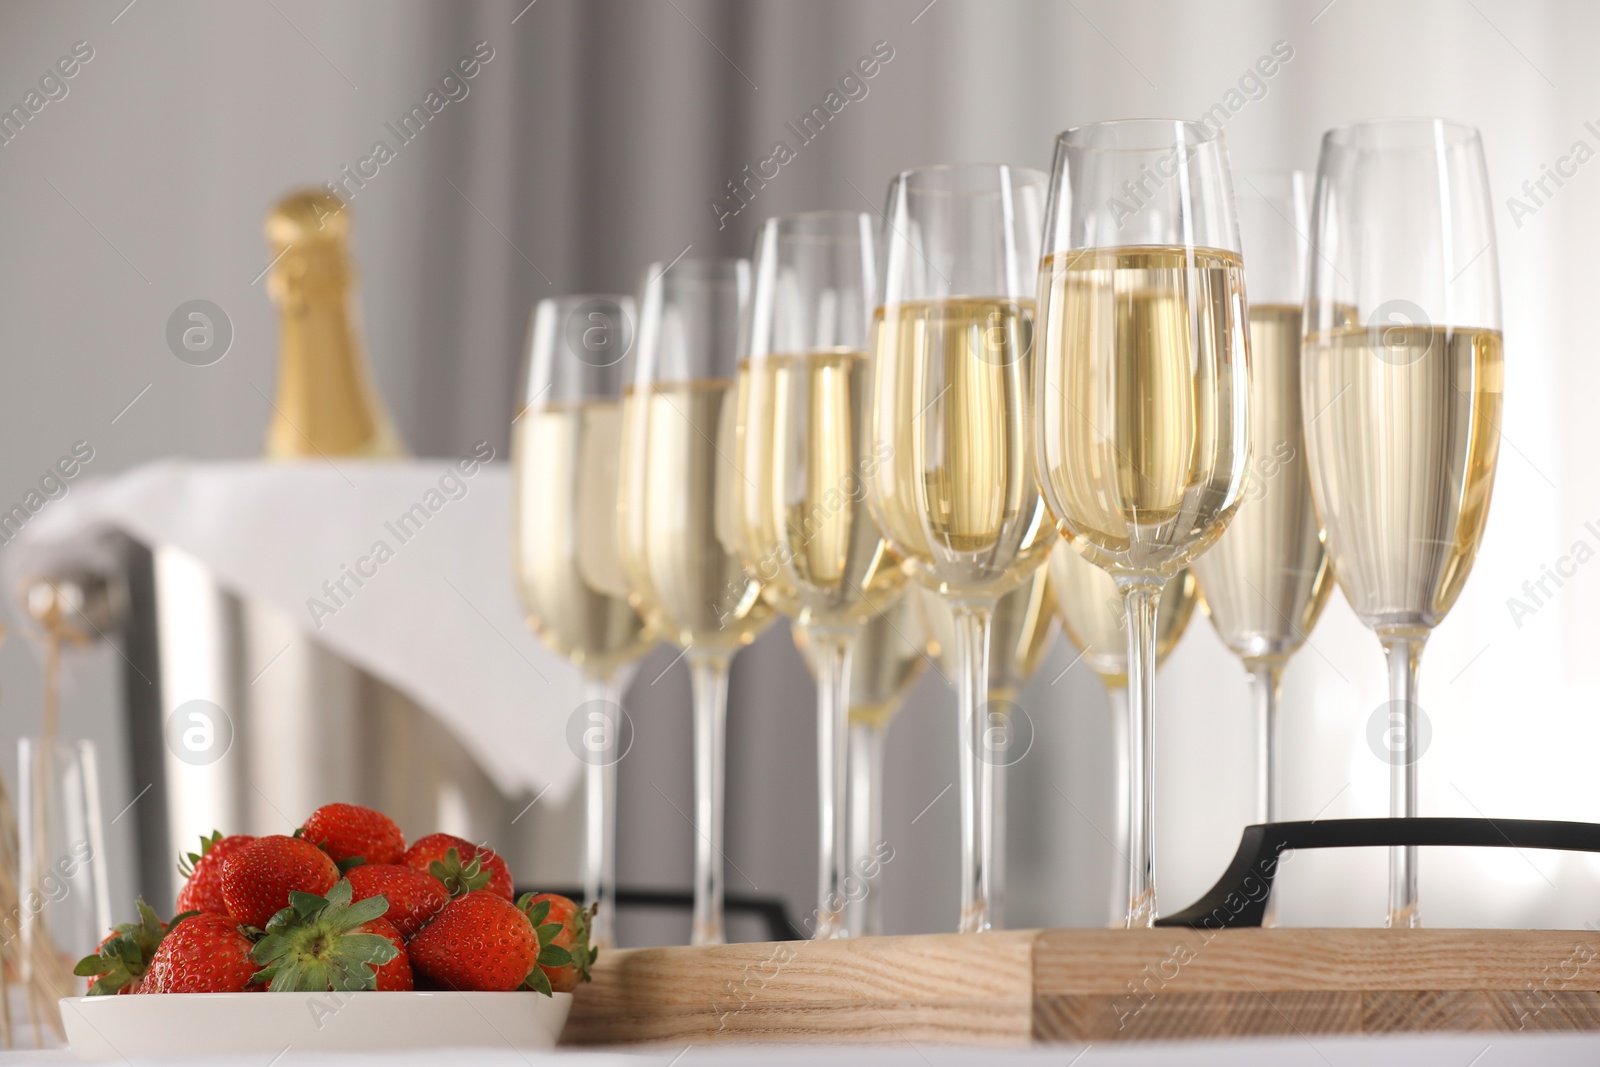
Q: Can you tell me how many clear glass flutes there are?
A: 10